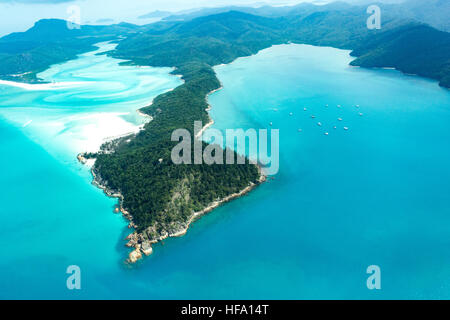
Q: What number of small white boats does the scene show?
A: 15